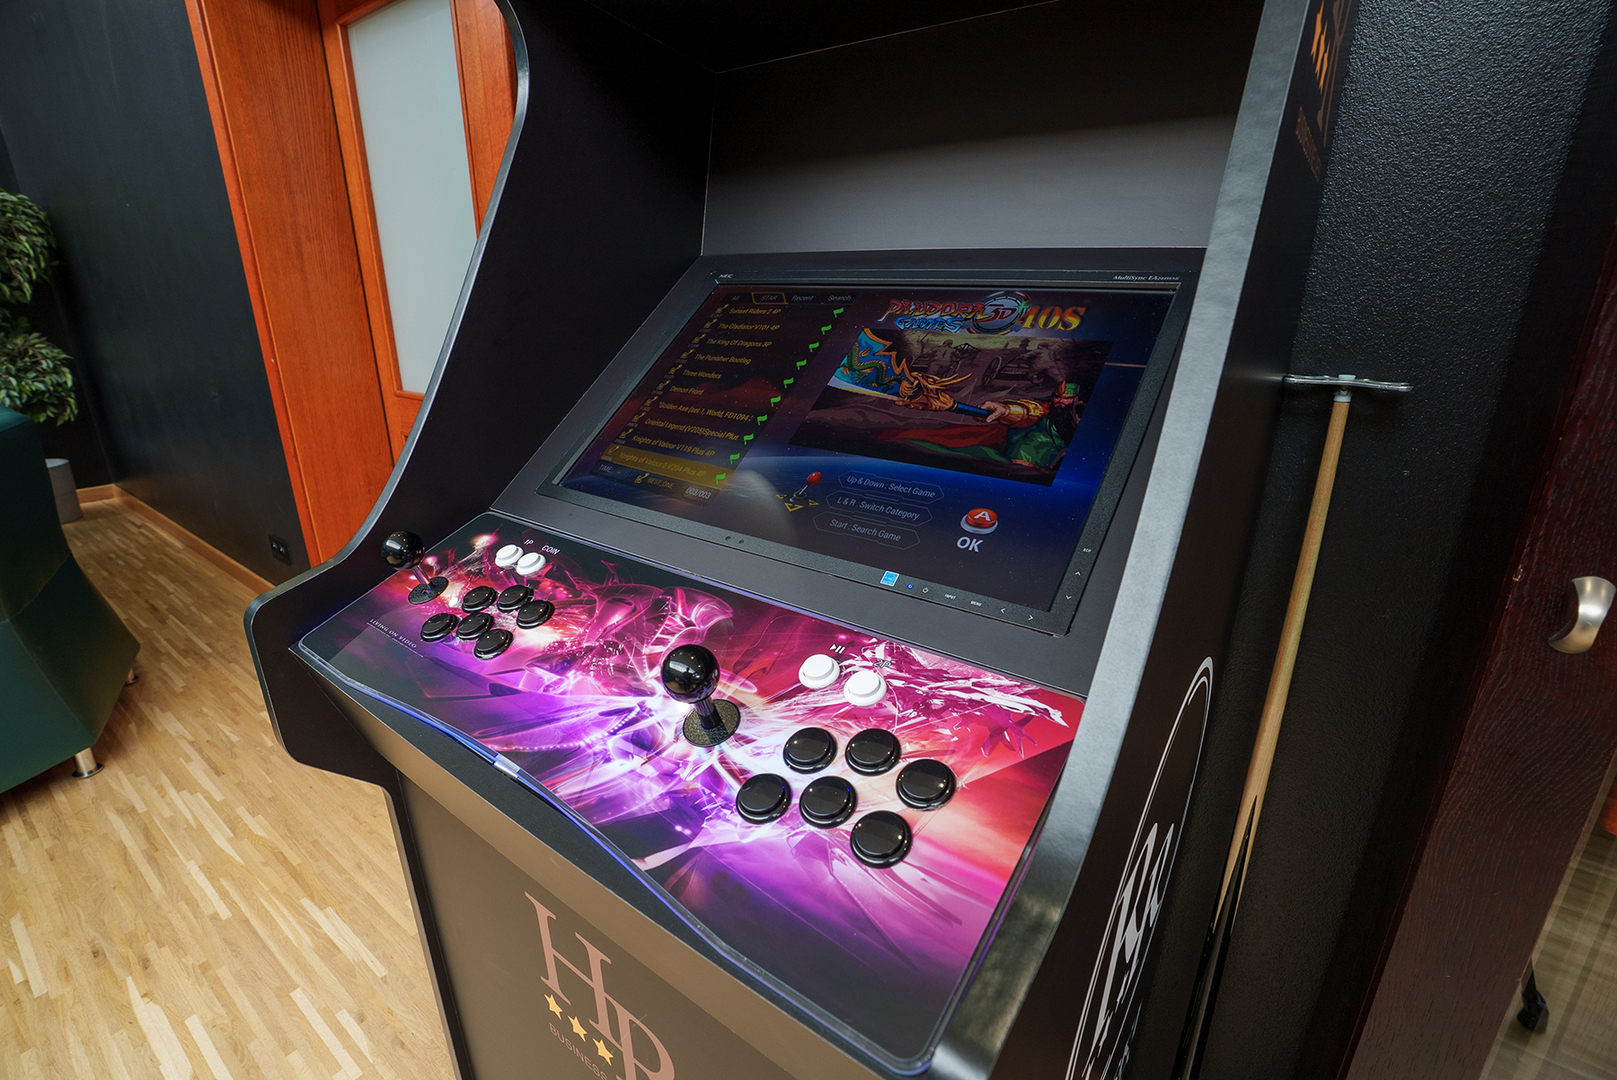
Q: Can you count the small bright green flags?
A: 10